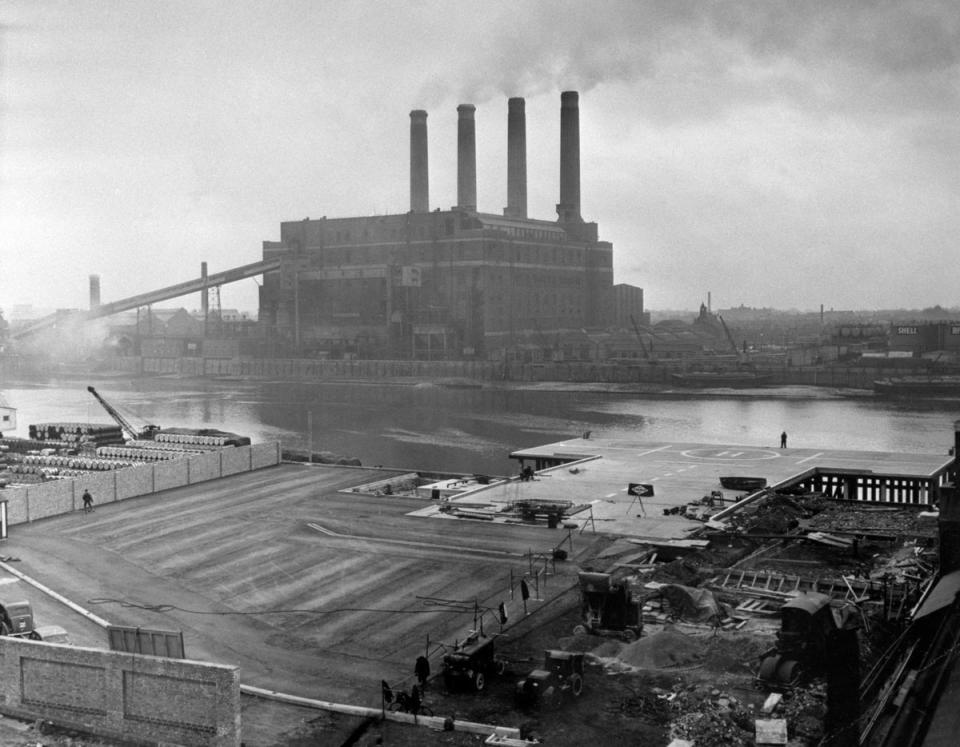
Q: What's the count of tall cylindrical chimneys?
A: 4